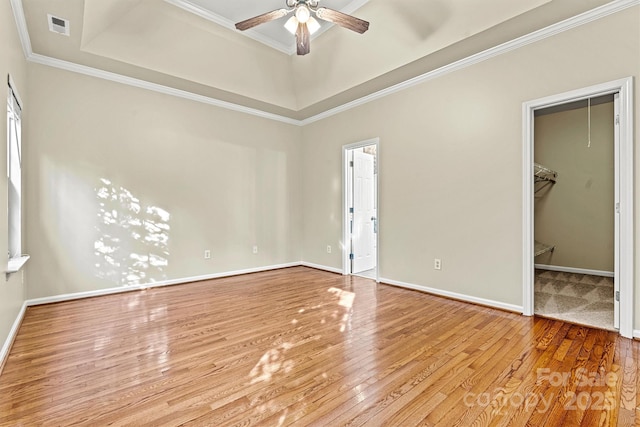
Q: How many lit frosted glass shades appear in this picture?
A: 3